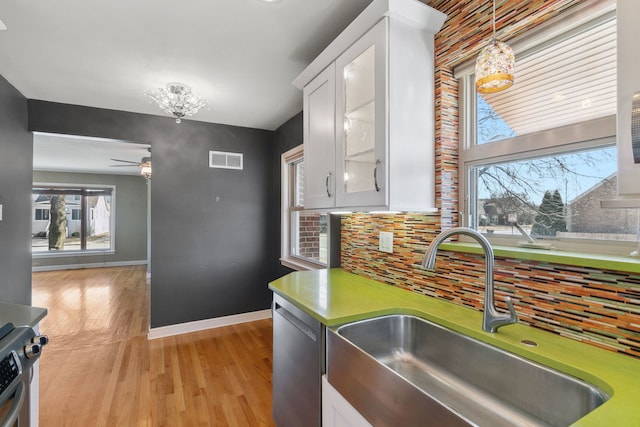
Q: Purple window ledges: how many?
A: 0